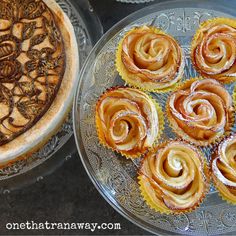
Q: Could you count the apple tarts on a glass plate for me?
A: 6